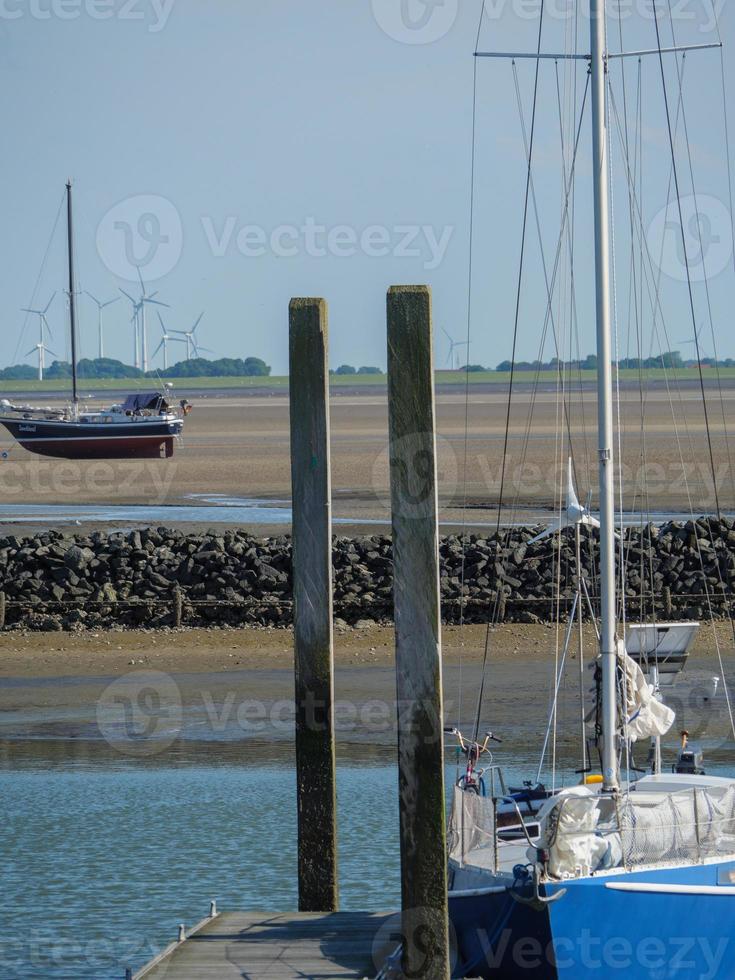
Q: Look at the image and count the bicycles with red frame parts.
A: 1